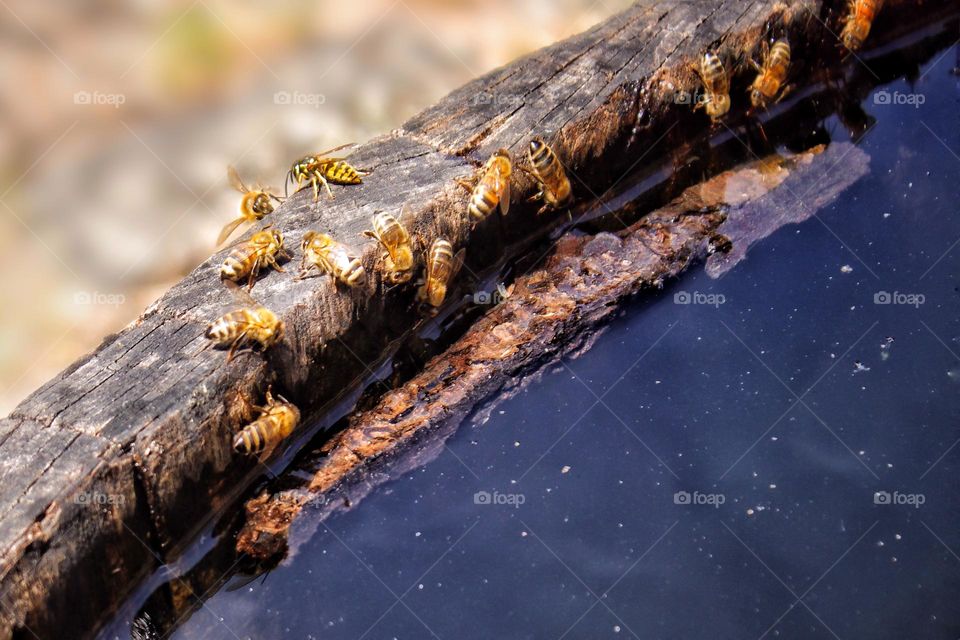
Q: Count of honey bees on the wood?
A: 12